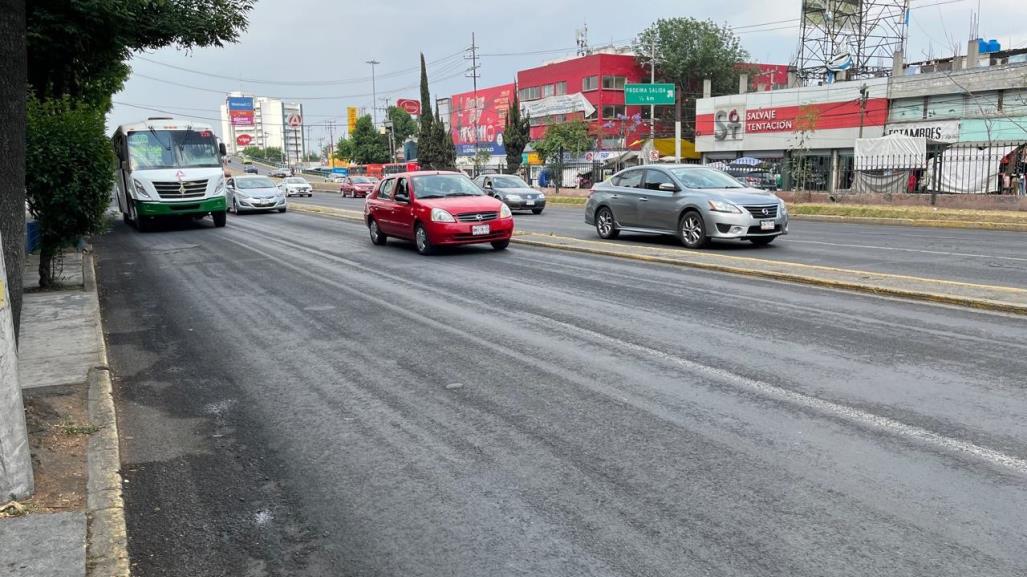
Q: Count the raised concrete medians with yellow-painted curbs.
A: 1